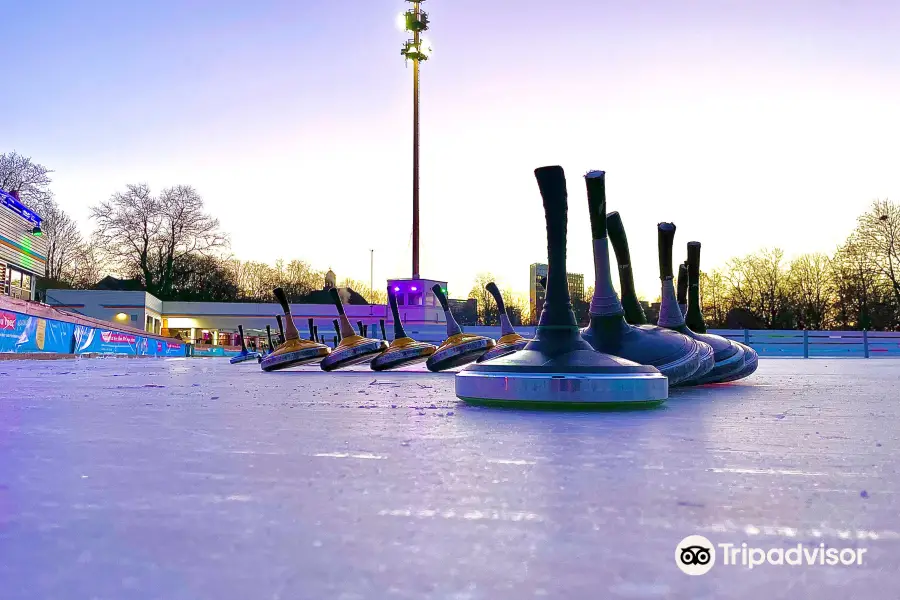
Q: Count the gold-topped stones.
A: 5